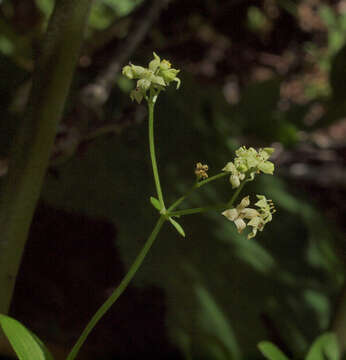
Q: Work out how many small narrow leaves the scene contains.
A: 2